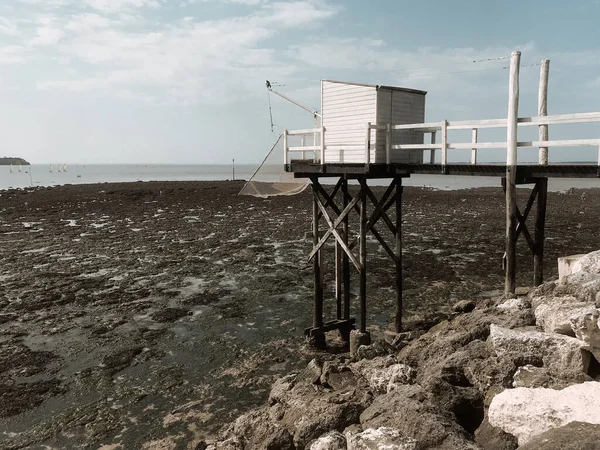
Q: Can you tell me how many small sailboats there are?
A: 5